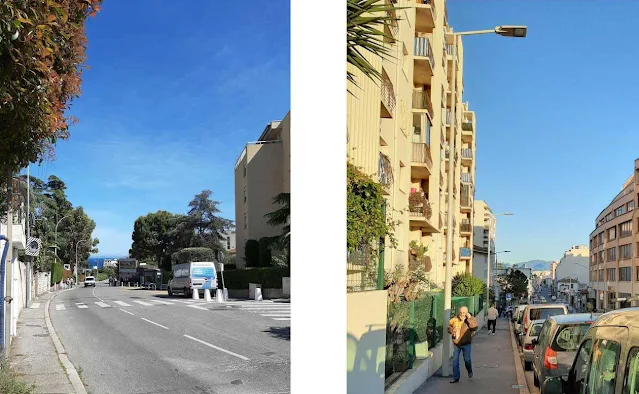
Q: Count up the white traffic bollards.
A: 5